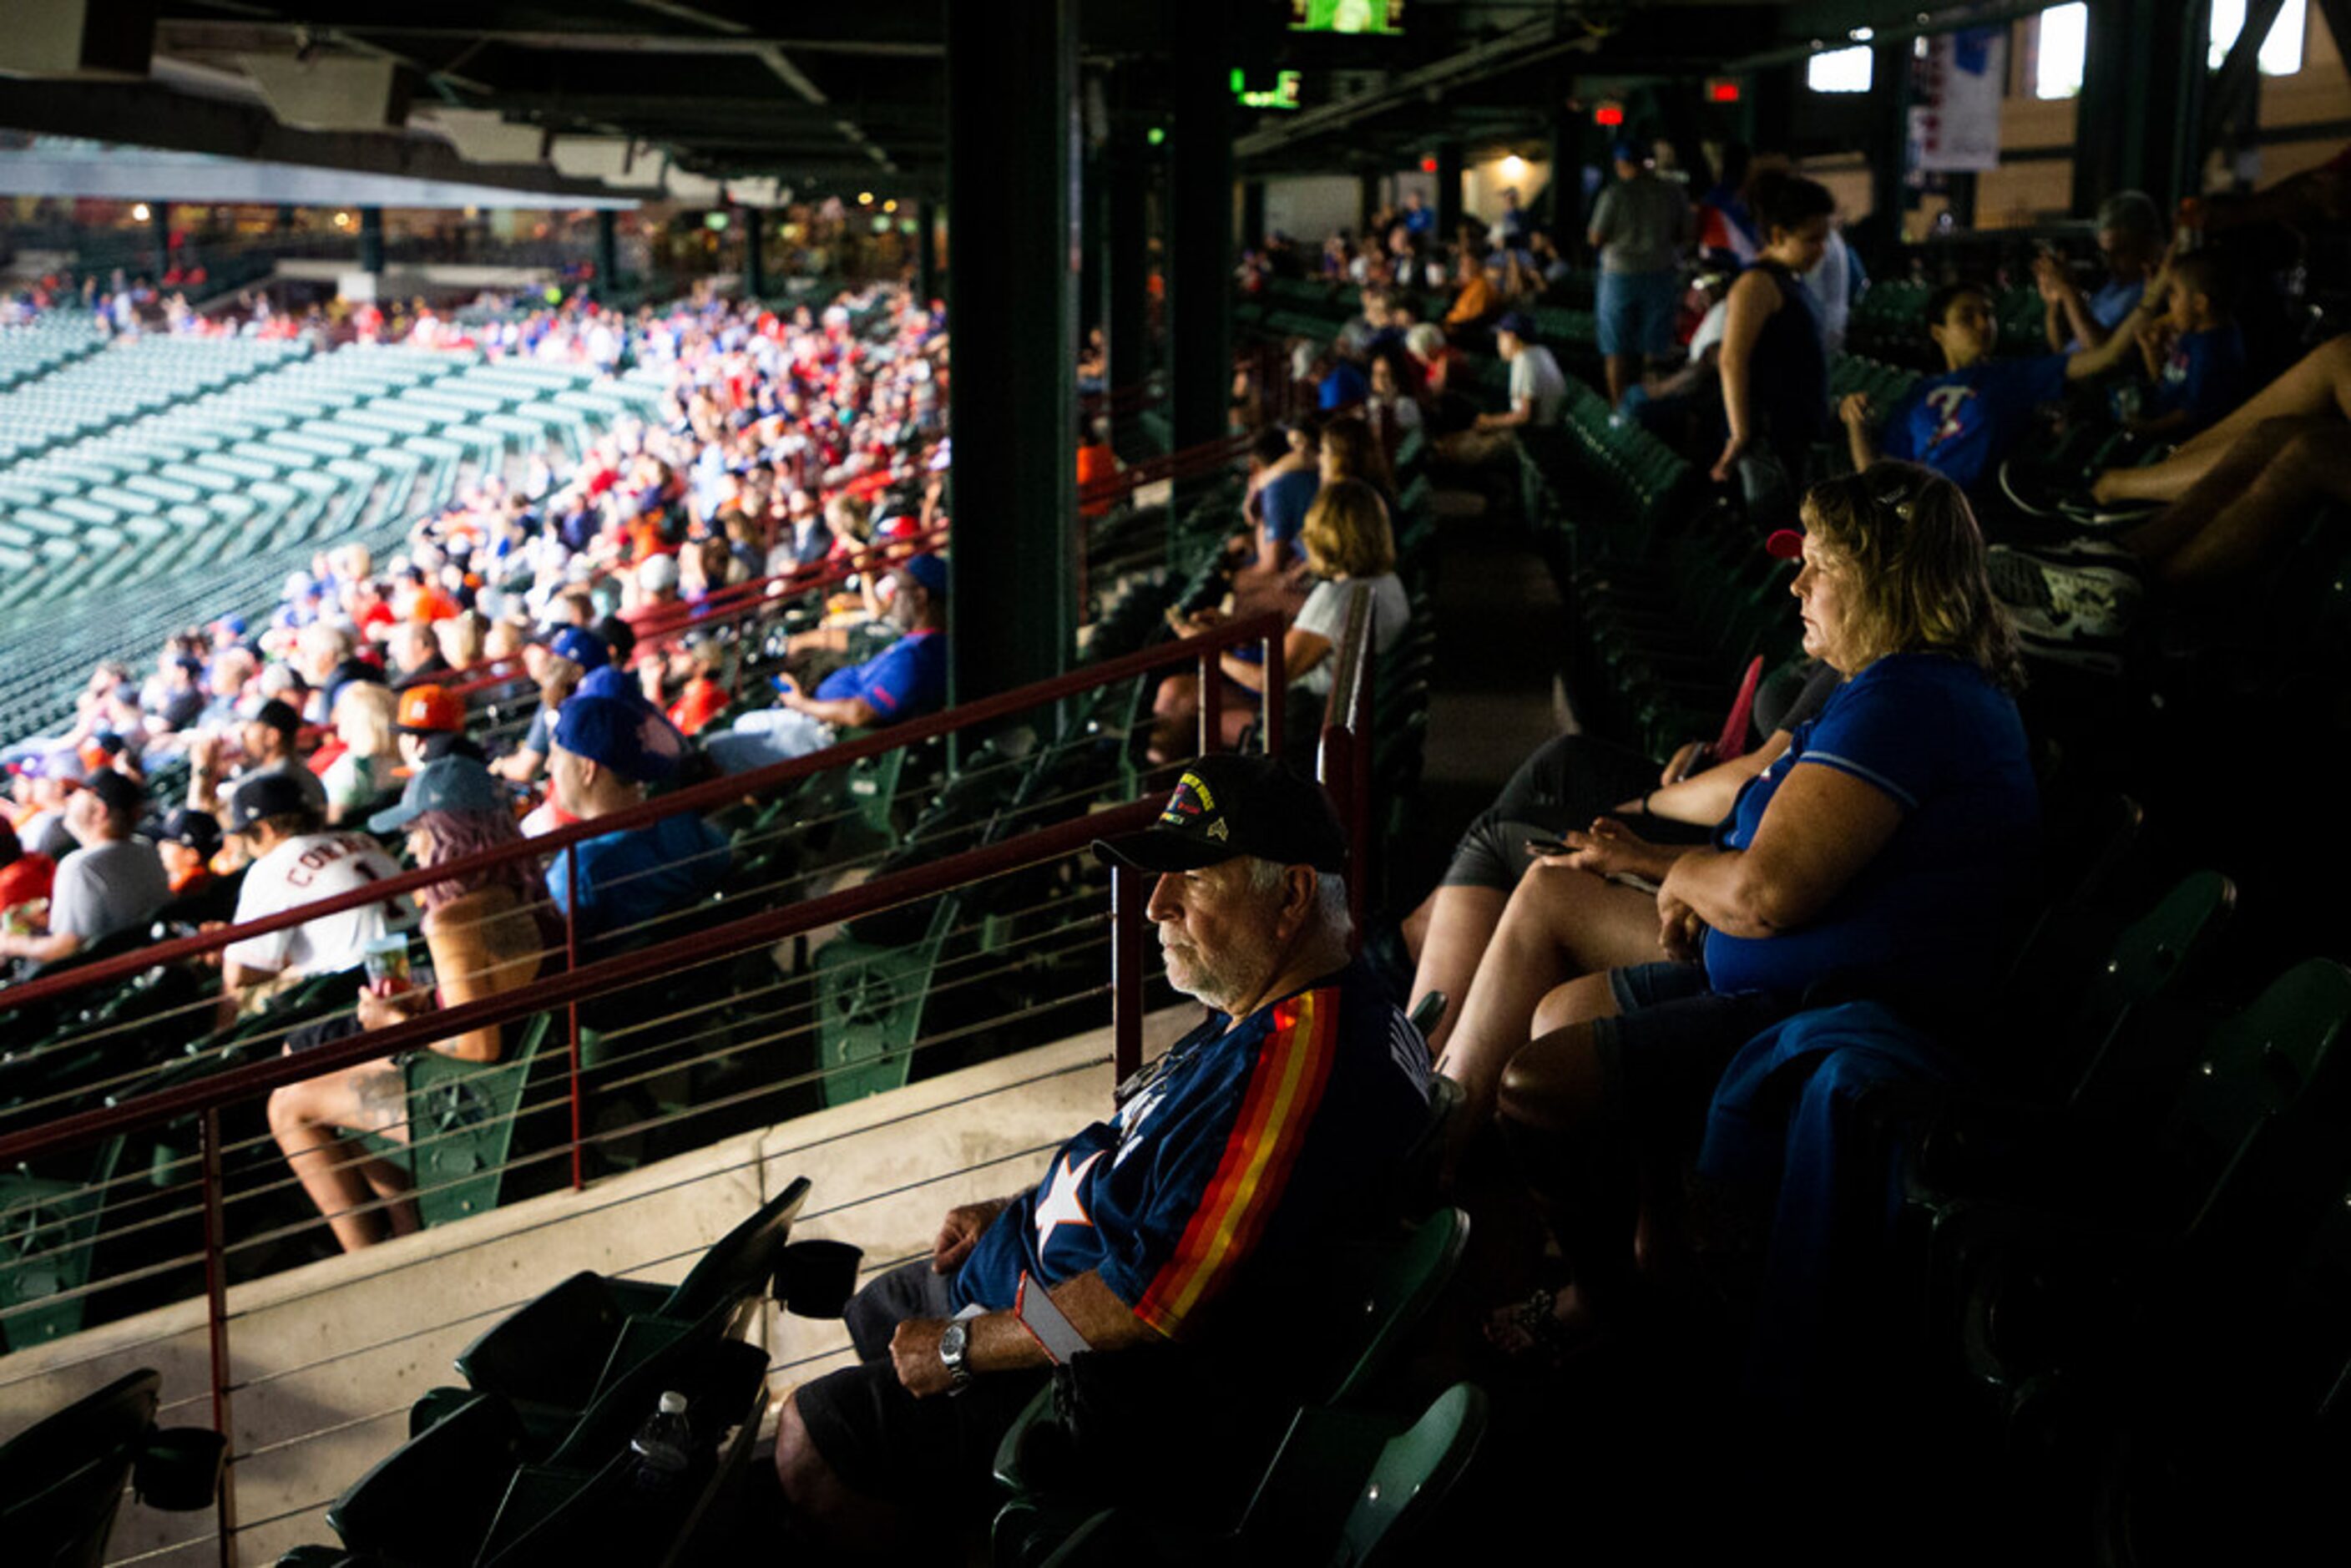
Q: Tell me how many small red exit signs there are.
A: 3